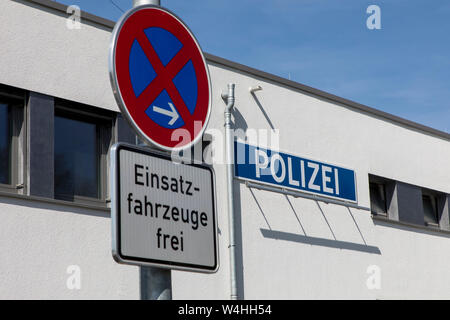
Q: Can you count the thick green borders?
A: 0